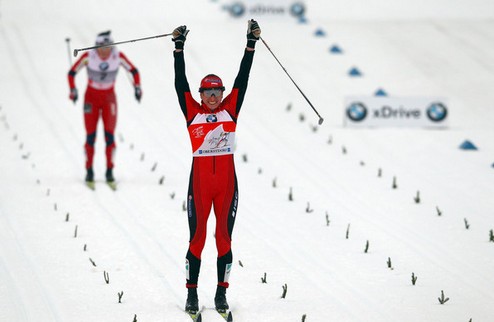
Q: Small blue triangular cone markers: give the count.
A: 6